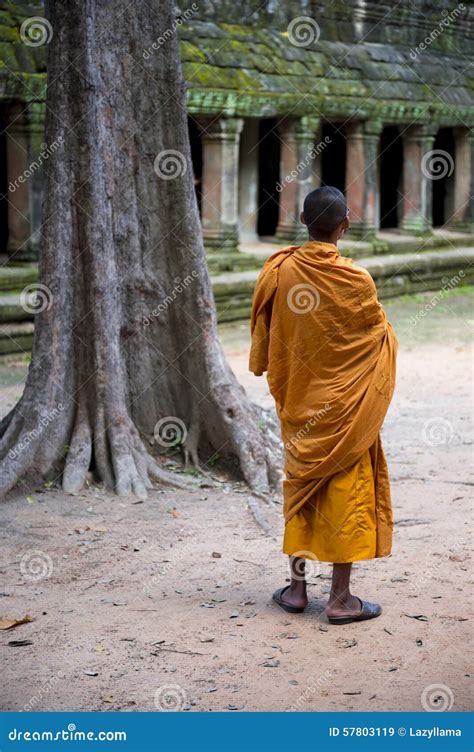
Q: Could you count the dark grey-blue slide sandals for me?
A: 2